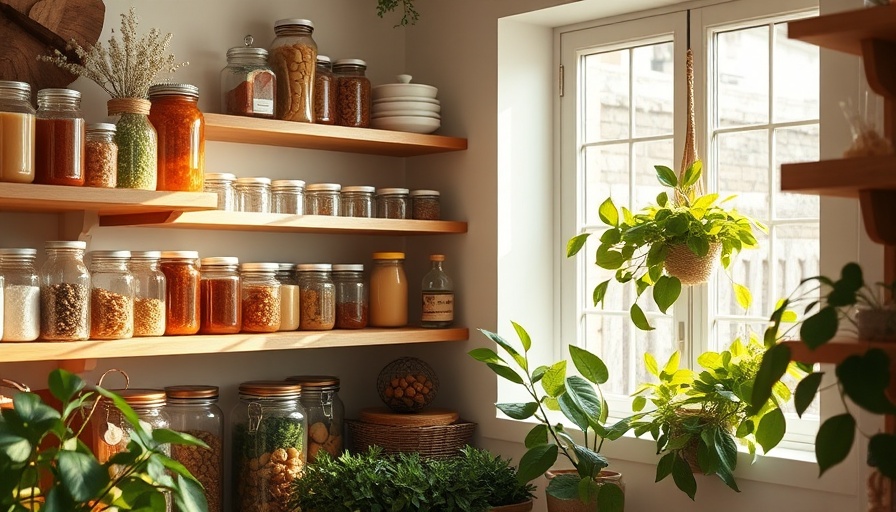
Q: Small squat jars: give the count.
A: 7